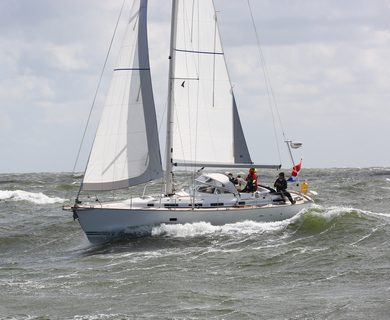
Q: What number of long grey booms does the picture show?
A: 1